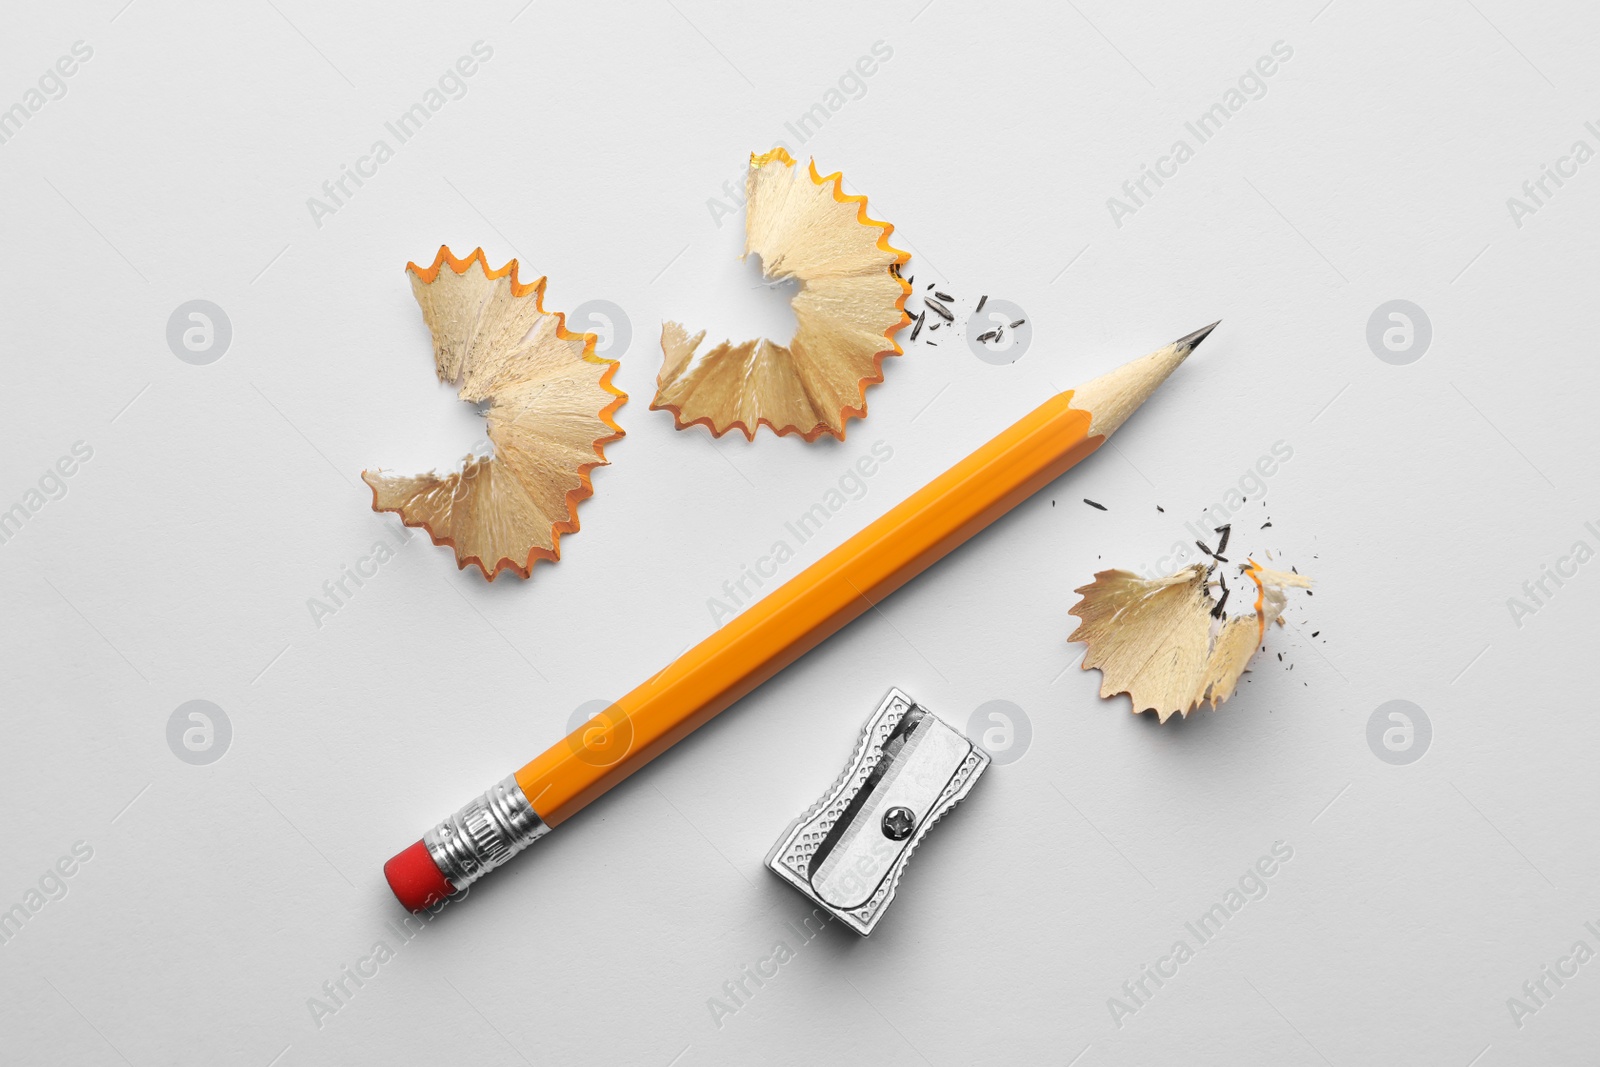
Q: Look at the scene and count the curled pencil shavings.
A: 3